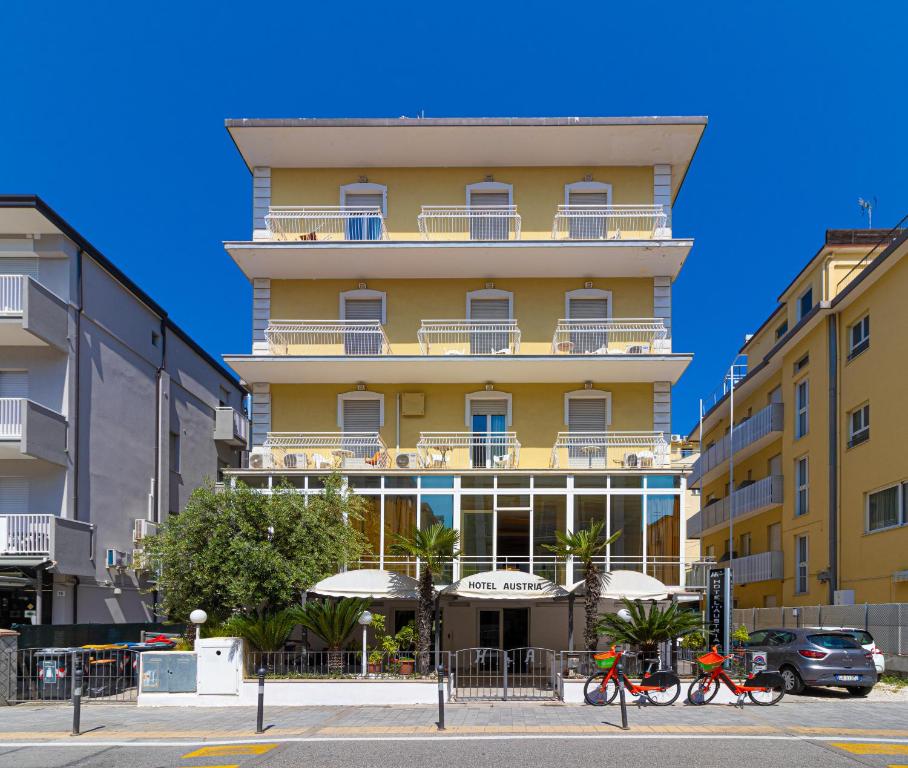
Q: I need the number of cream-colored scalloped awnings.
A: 3